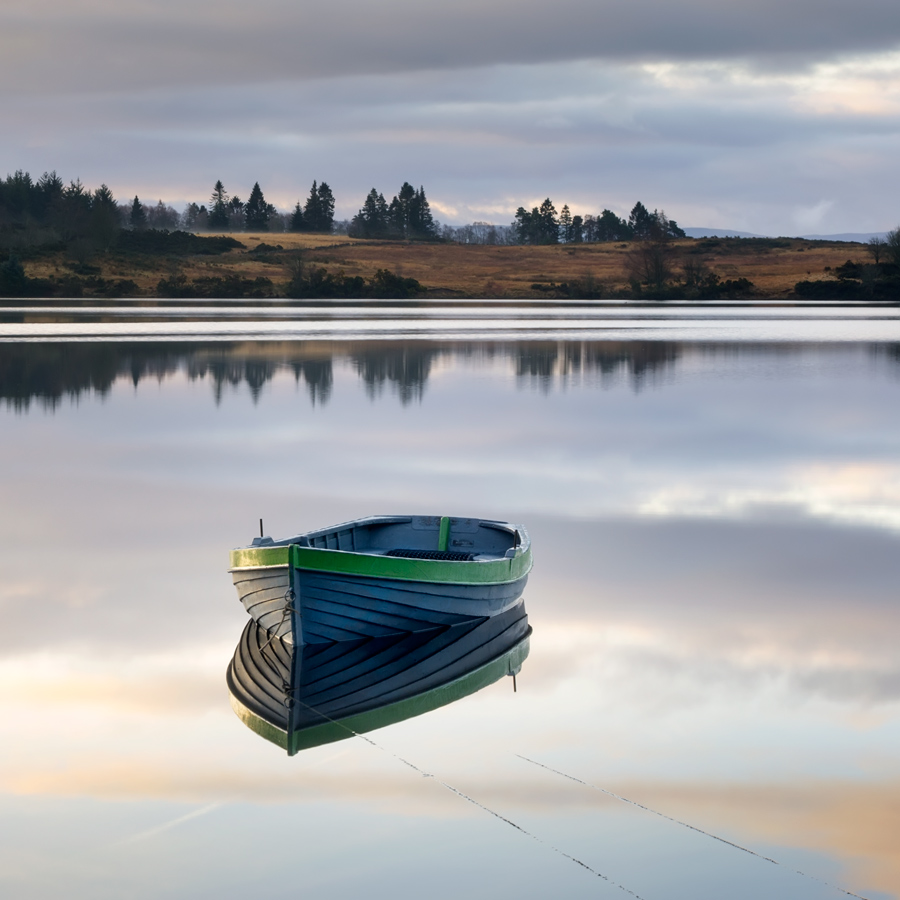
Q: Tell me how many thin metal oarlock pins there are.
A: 2